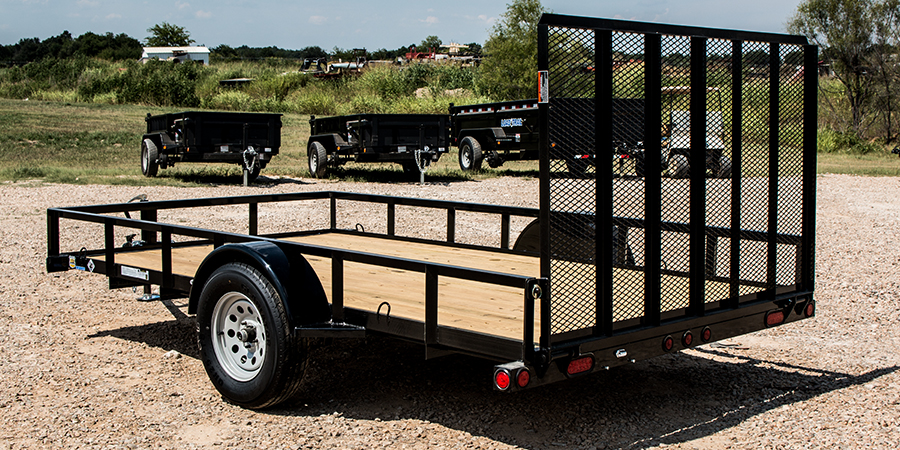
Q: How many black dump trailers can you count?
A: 3